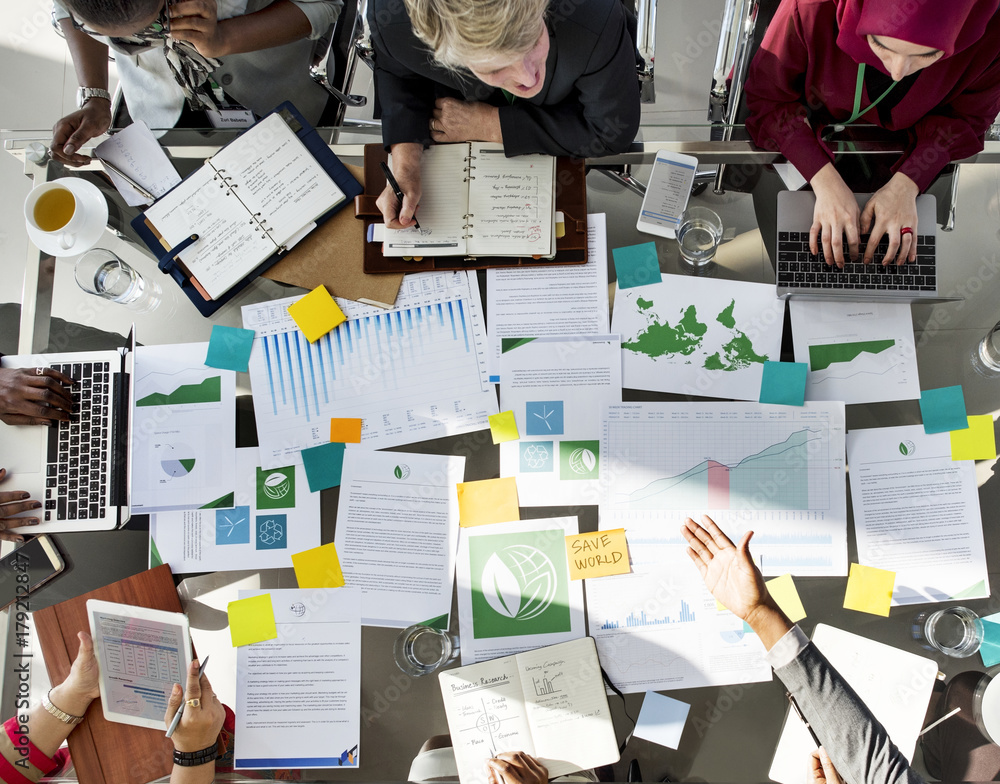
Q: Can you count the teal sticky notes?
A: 6